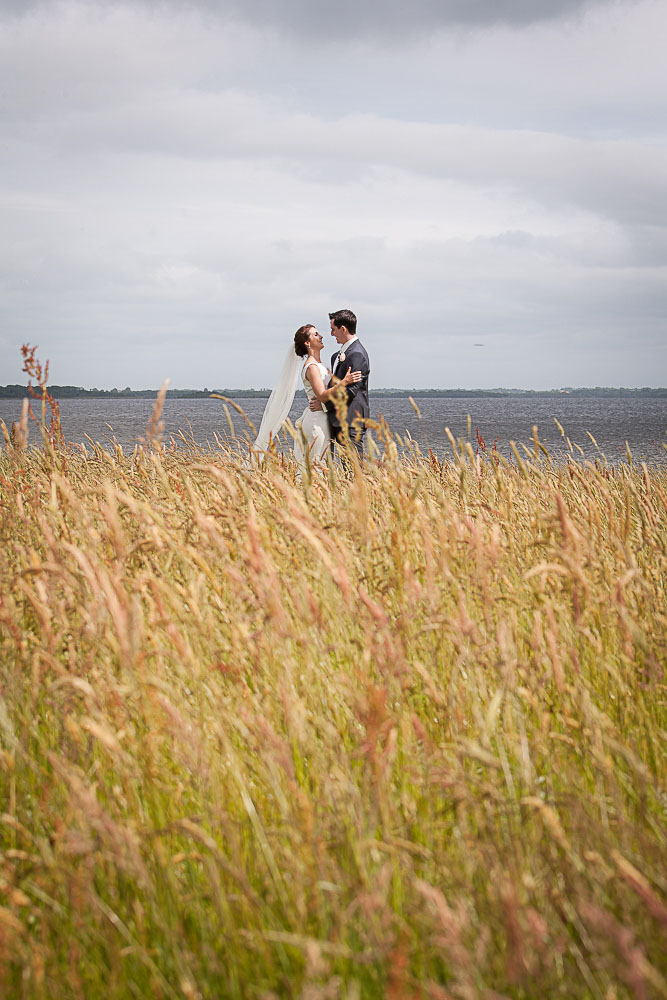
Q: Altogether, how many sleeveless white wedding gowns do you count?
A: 1